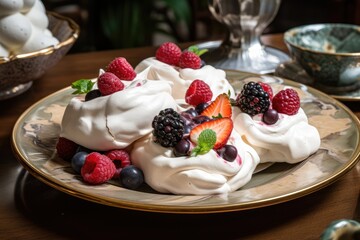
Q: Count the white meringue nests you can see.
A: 4